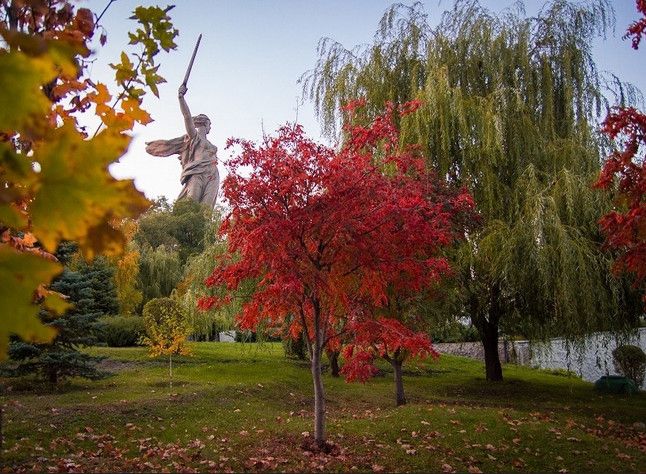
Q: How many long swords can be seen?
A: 1